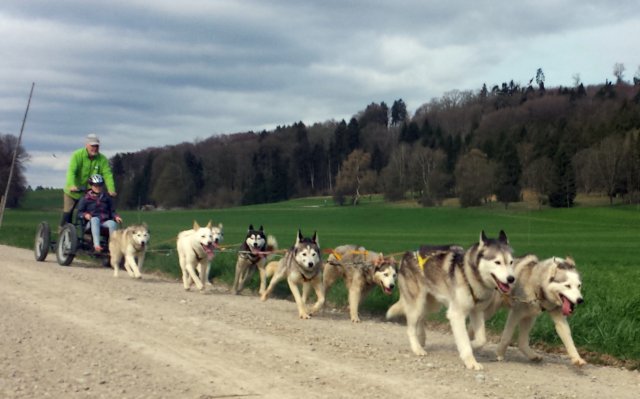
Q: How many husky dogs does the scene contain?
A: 8